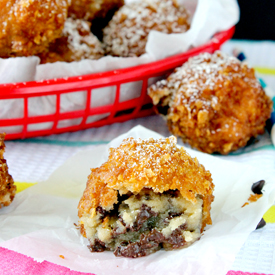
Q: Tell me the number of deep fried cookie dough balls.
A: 7